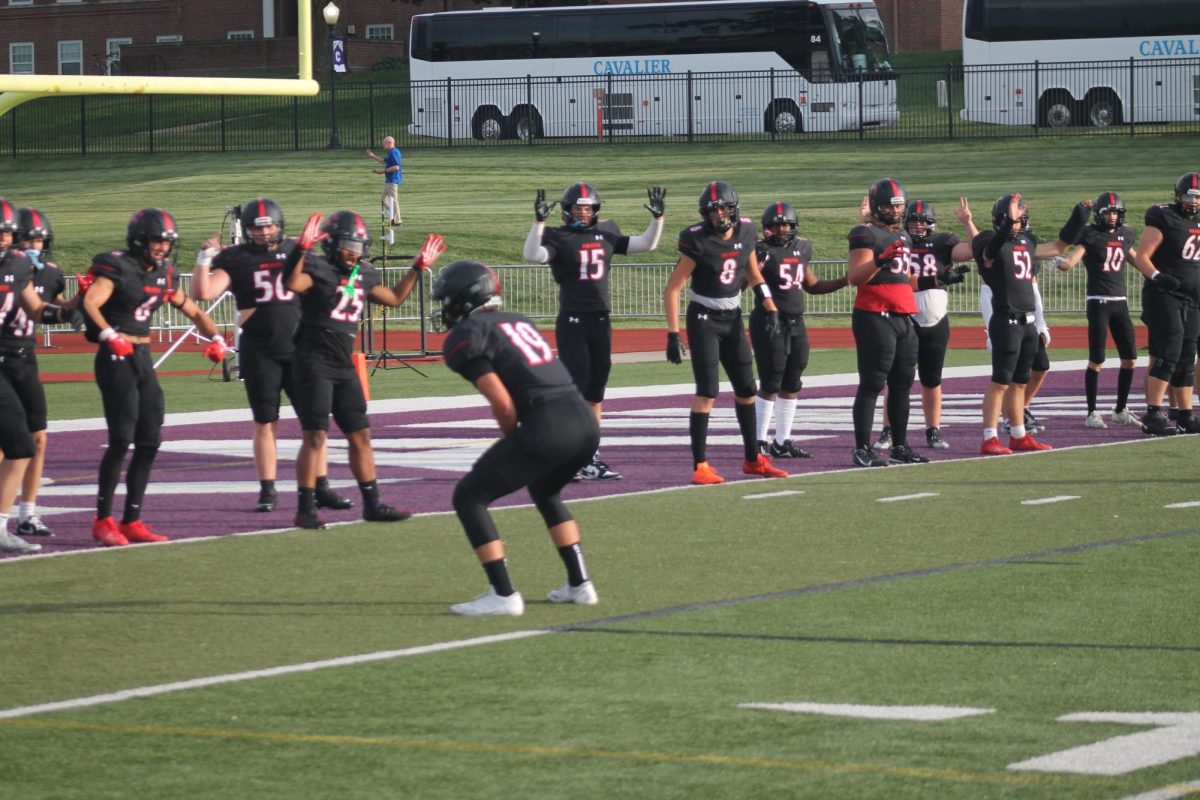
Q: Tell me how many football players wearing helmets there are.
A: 14